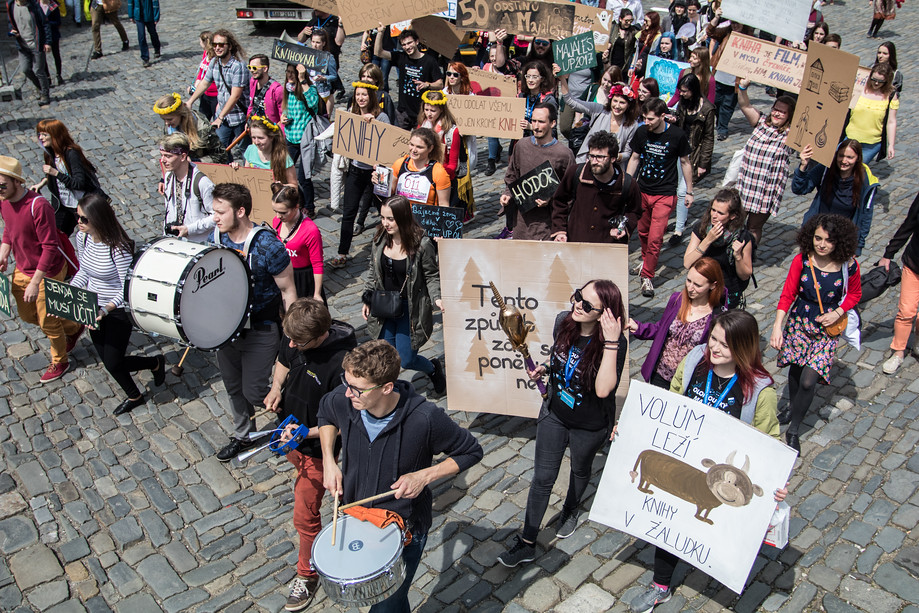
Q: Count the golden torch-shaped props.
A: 1